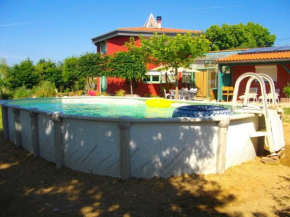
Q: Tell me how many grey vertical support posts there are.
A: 6